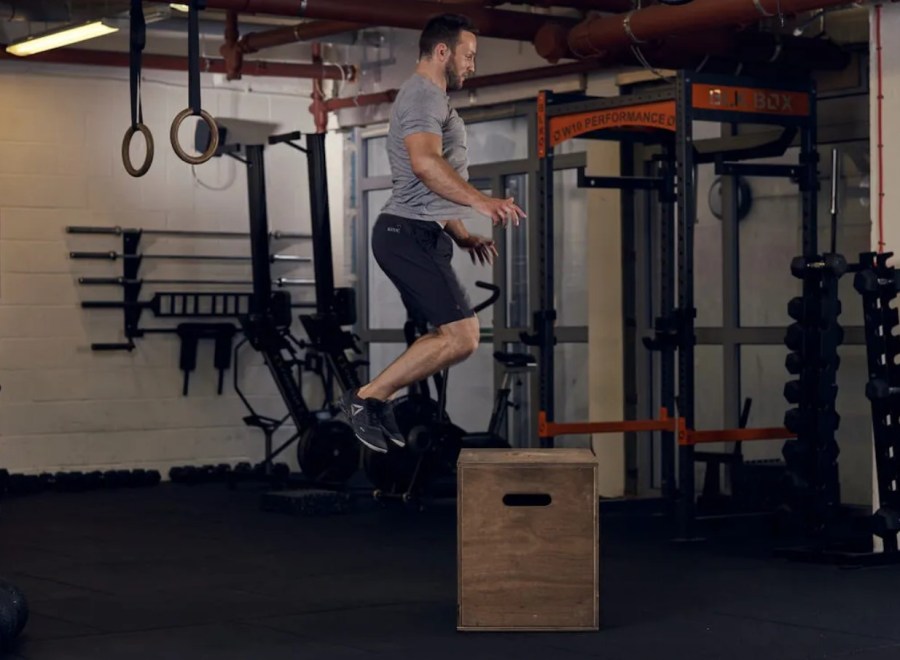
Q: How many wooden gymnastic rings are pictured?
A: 2